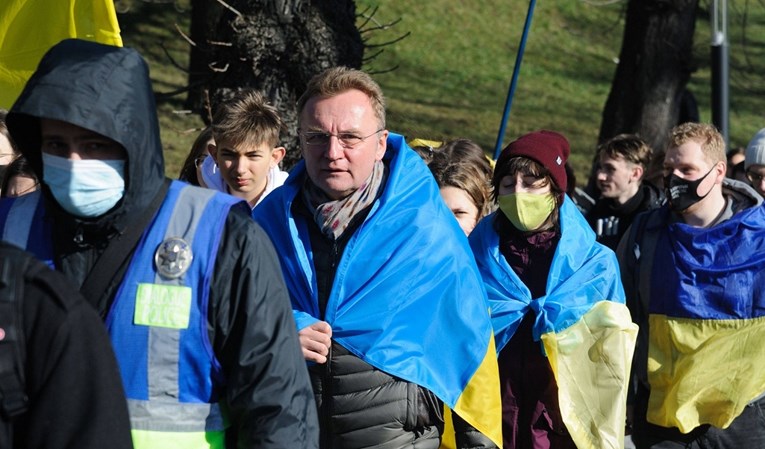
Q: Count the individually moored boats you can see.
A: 0